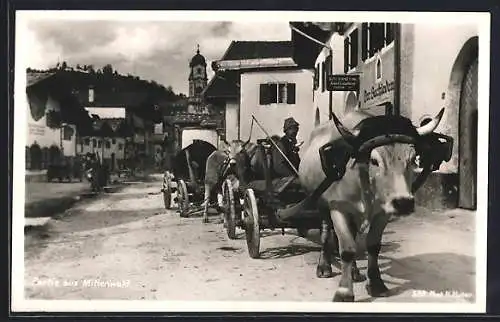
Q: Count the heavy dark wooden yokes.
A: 1